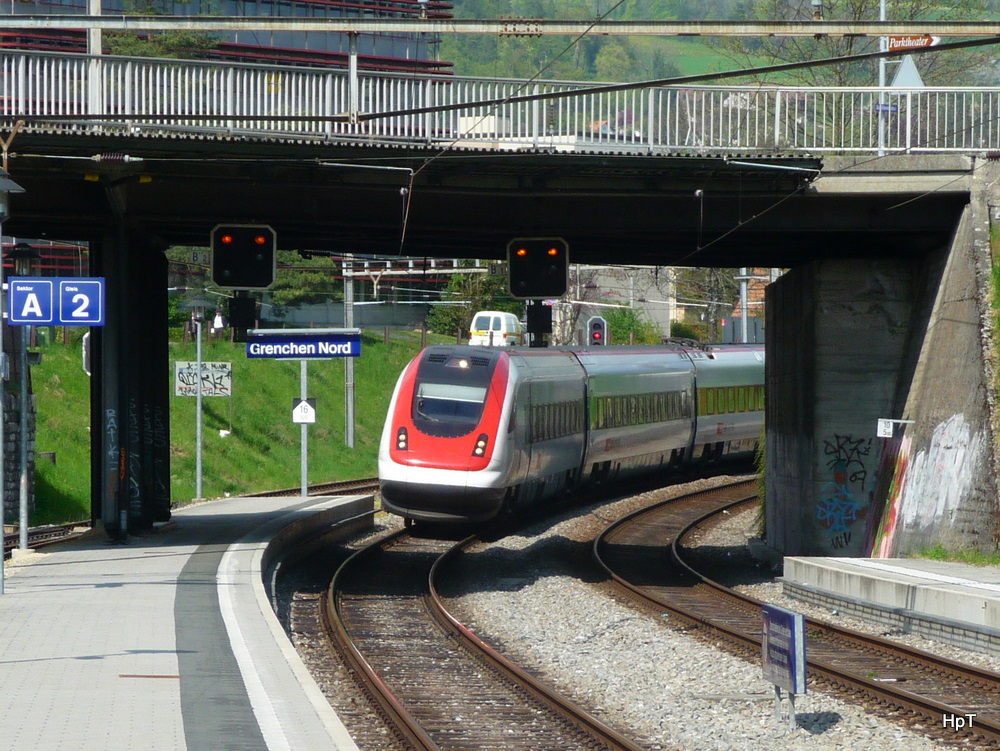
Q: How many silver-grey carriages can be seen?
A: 3